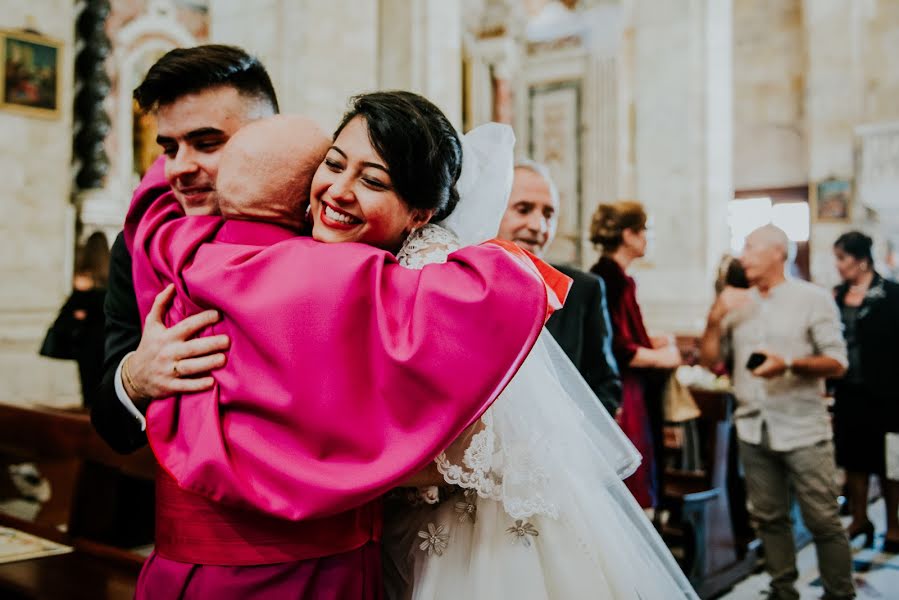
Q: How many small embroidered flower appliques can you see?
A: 3